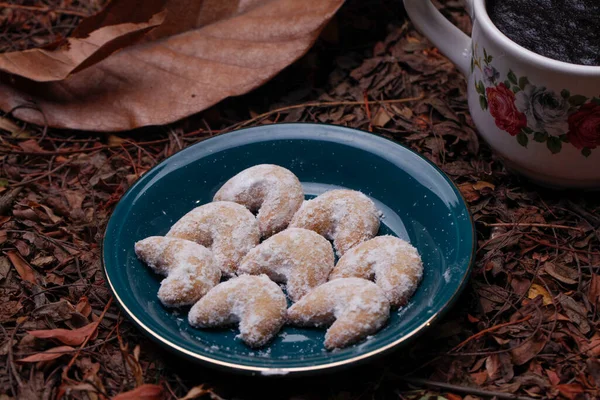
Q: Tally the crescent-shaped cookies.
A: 8